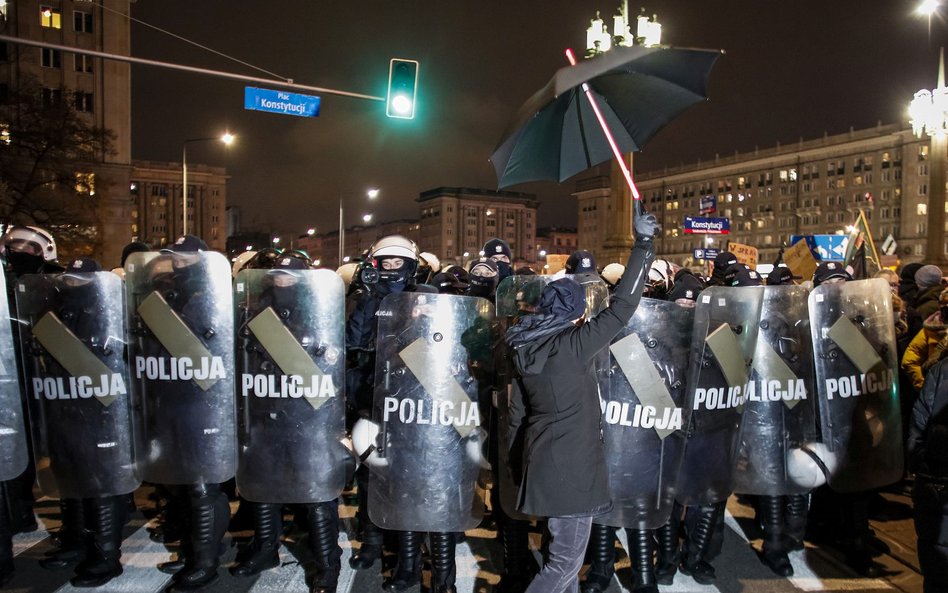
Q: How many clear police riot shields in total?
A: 10